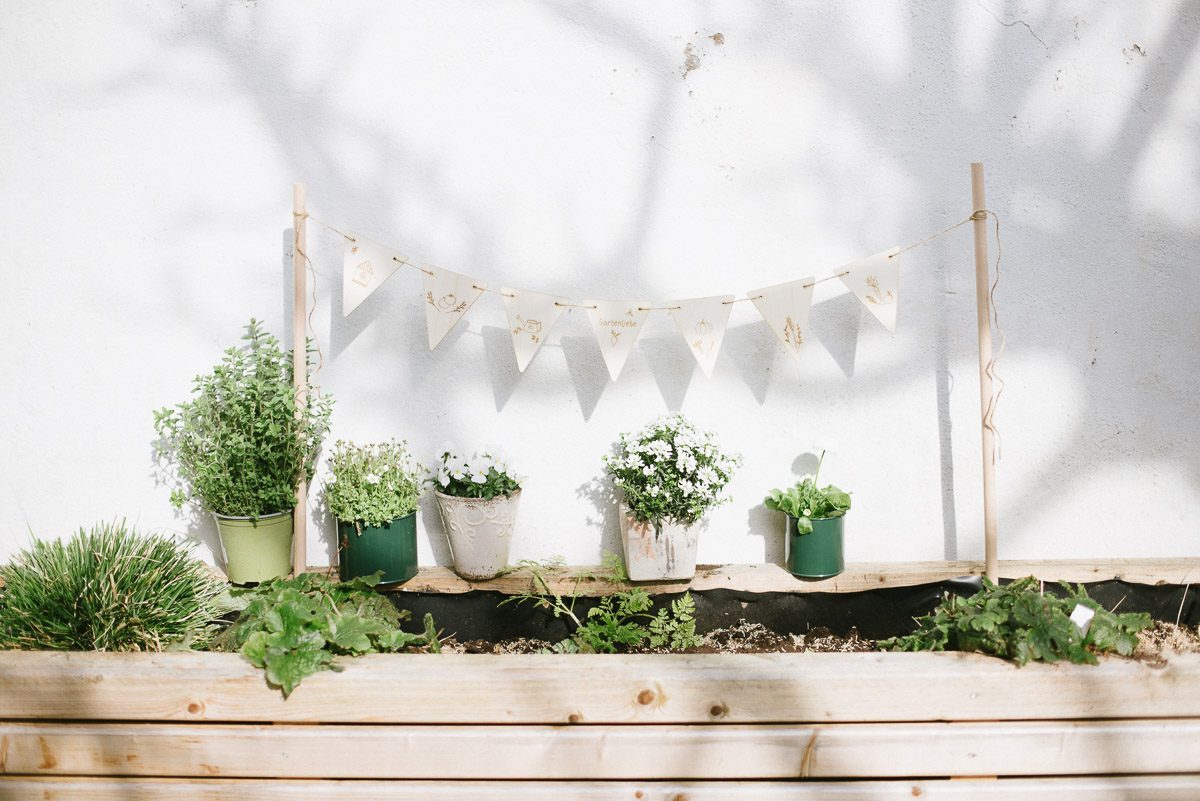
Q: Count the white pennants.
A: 7